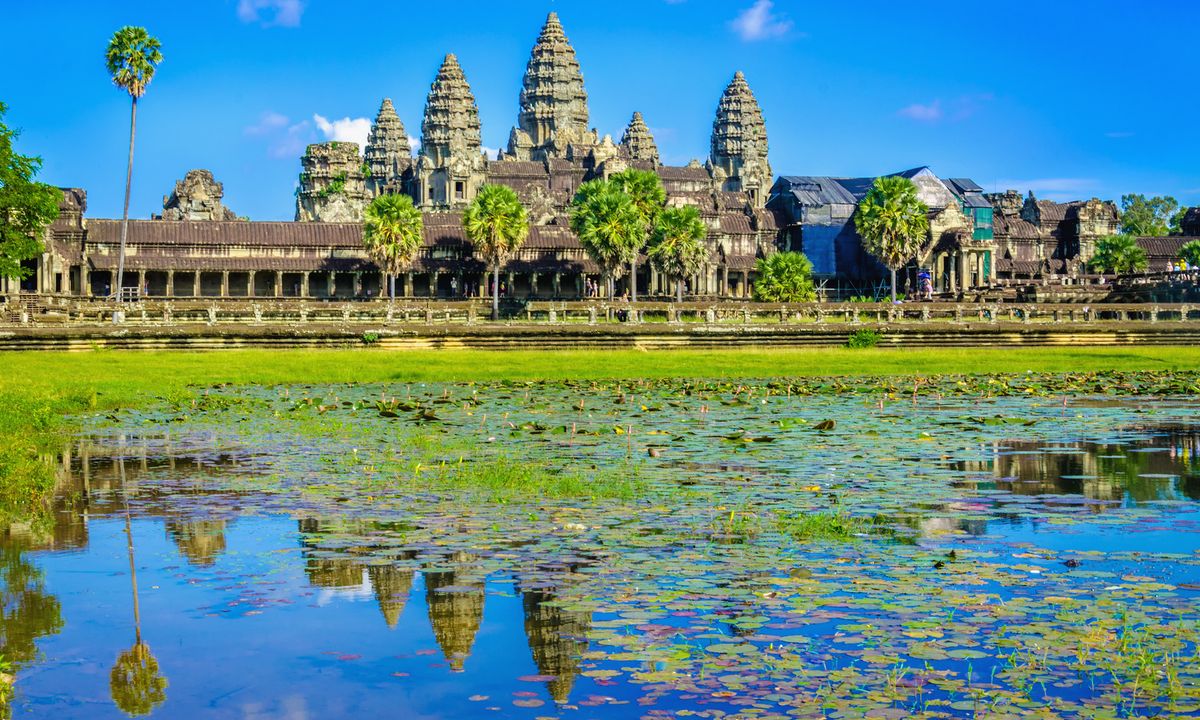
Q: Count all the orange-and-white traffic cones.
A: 0